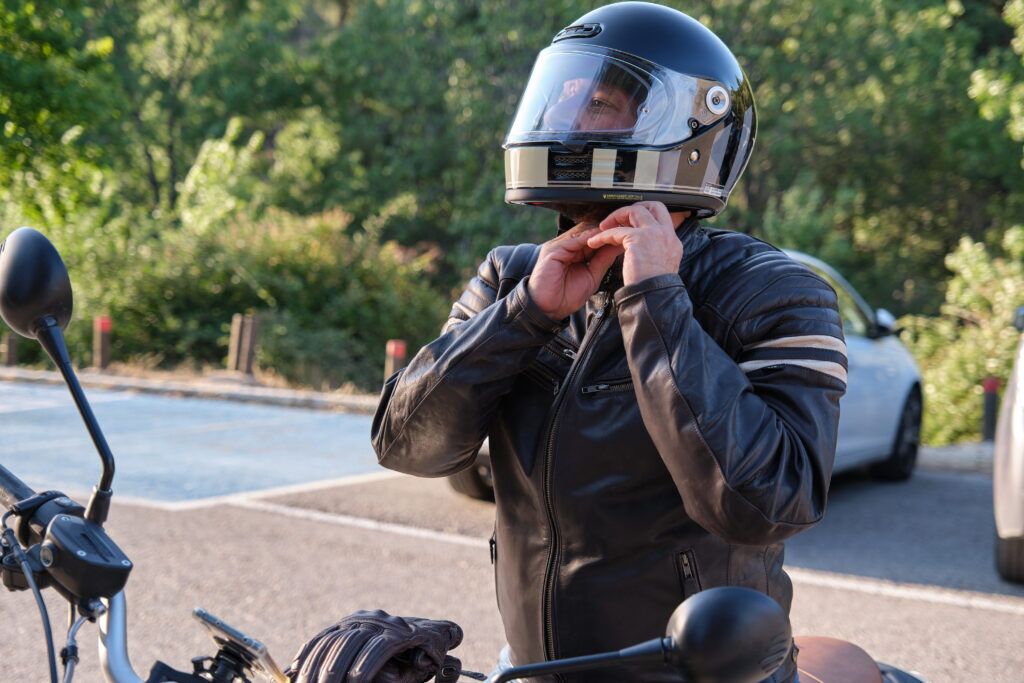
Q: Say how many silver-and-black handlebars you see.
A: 1